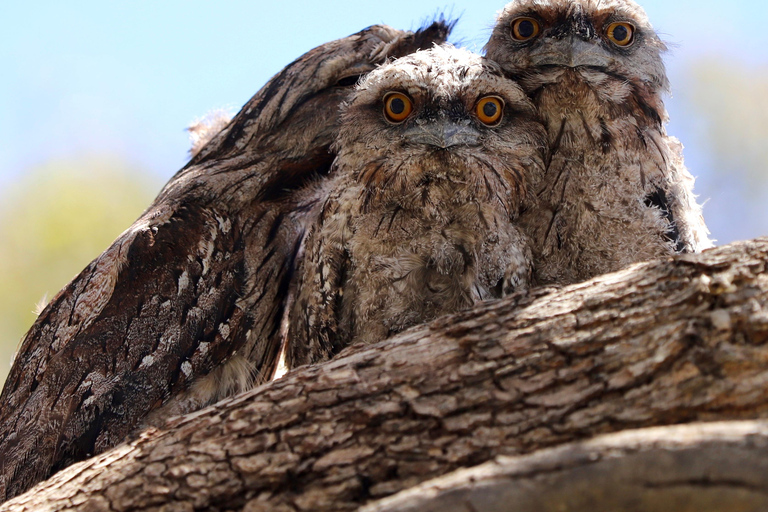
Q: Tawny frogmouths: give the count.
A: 3